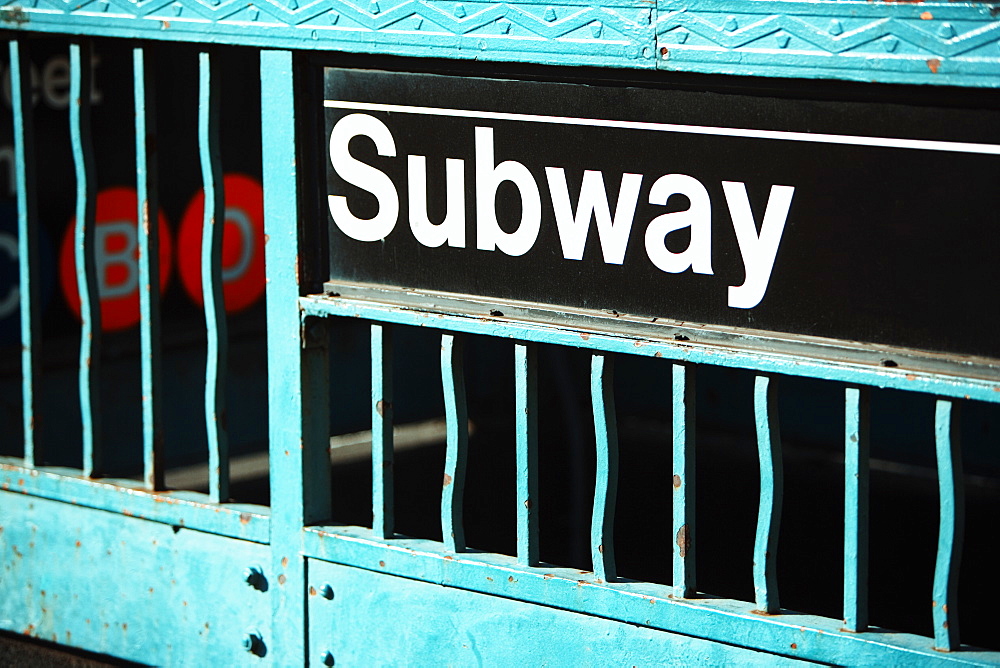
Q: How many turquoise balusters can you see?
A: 12